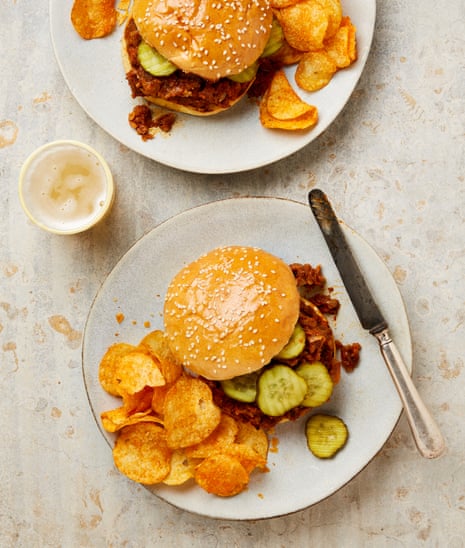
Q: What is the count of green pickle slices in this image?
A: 8